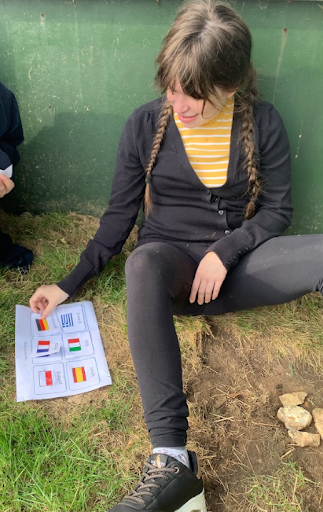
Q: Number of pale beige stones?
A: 4